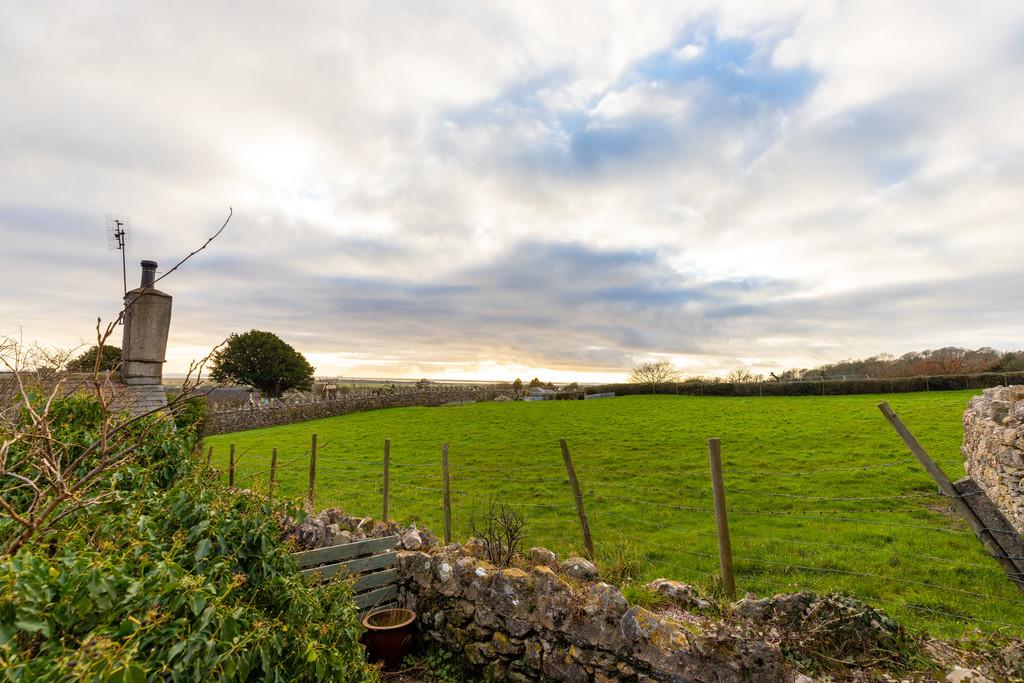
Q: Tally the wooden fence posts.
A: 9